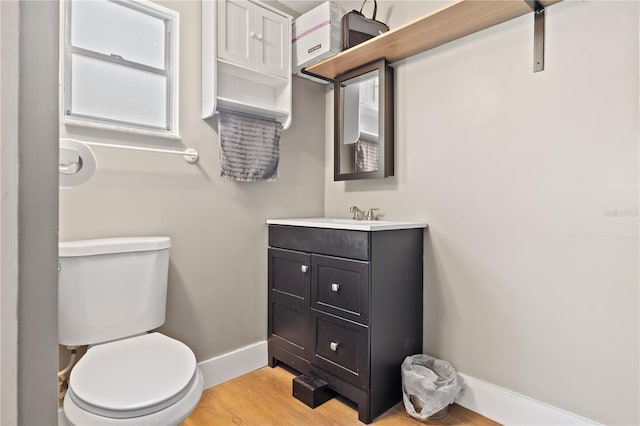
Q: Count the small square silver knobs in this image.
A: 3